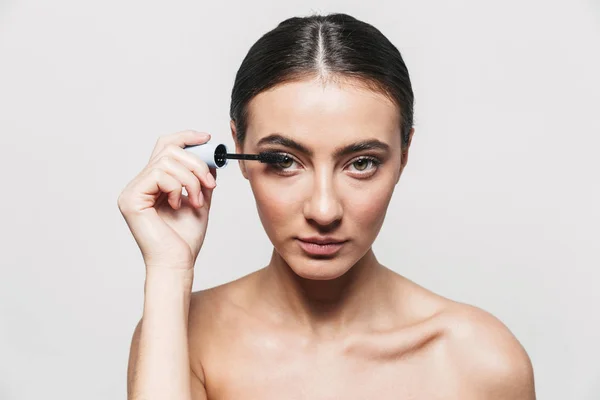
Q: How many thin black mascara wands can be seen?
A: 1